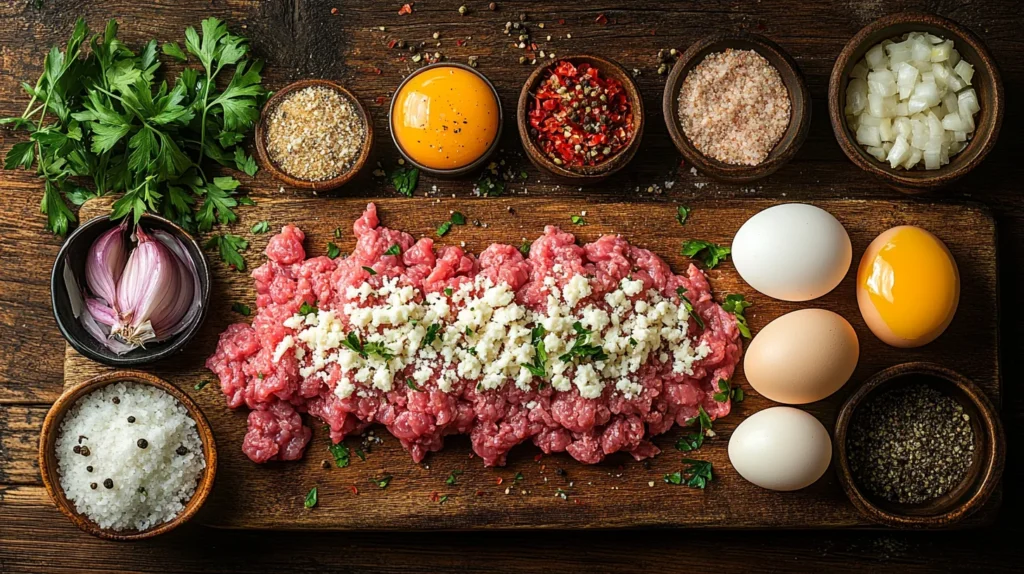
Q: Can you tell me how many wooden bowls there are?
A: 6